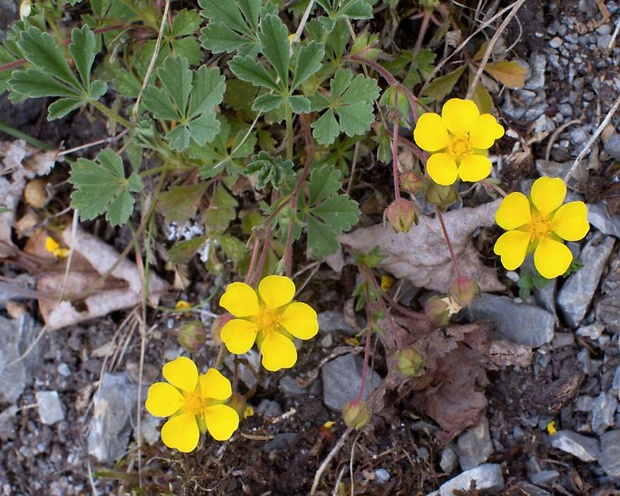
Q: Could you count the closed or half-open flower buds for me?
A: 10